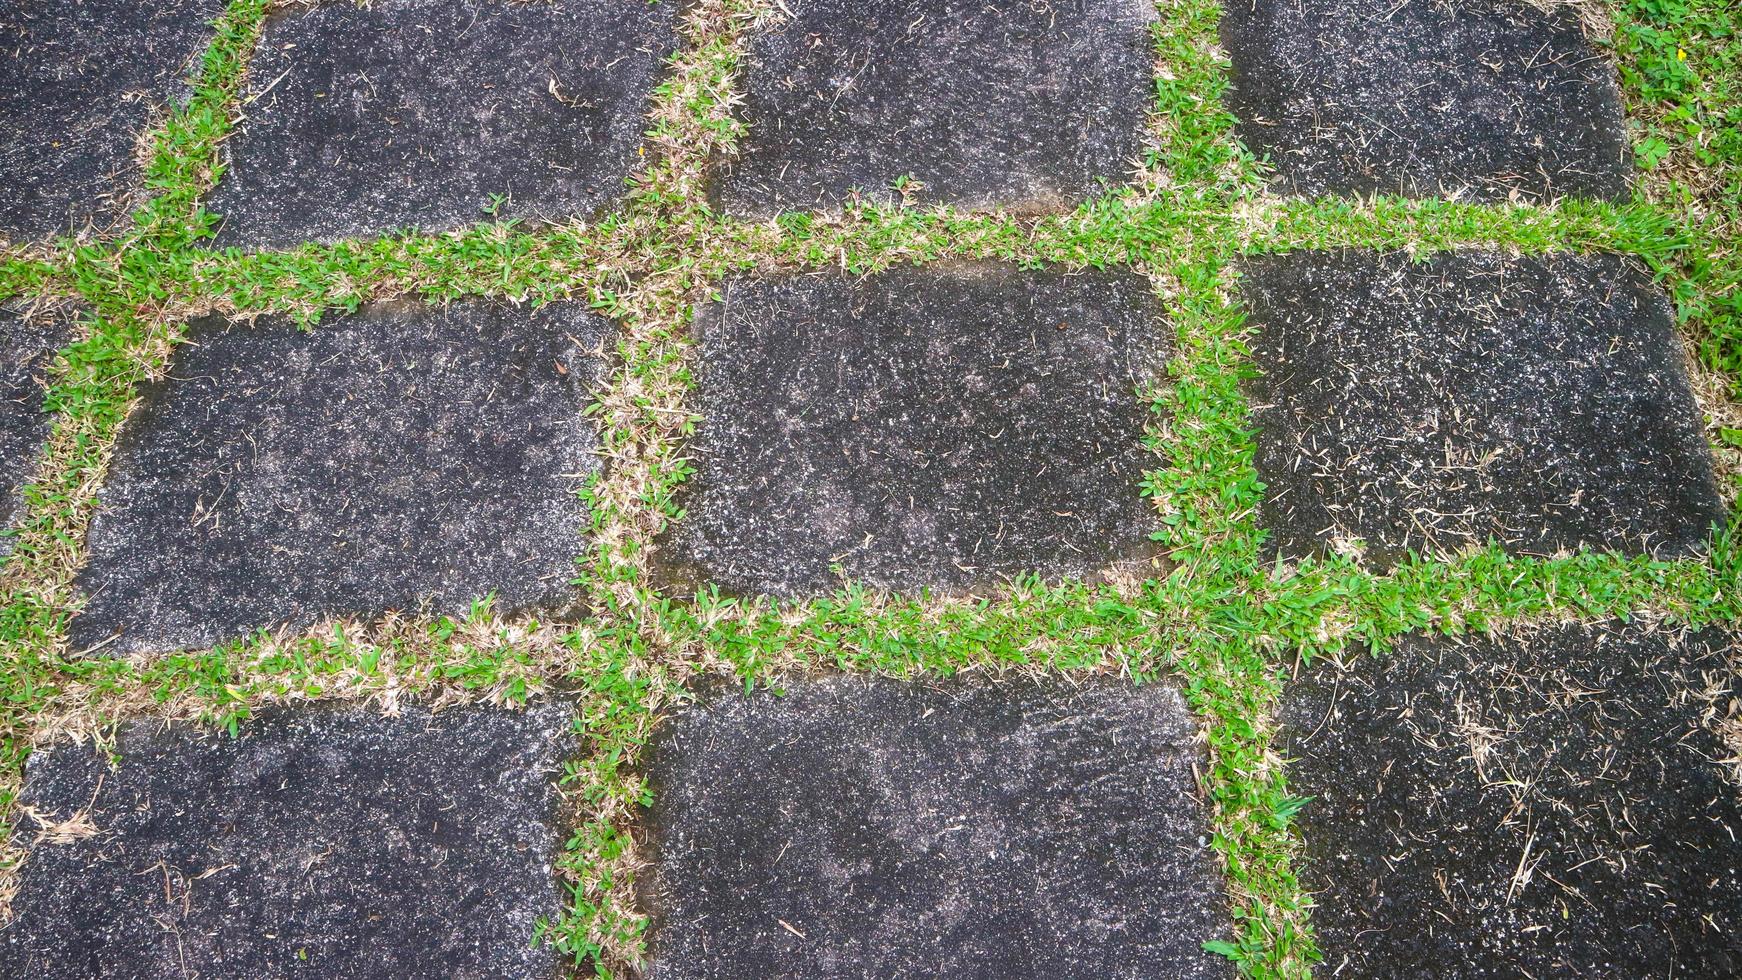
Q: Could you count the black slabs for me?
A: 11